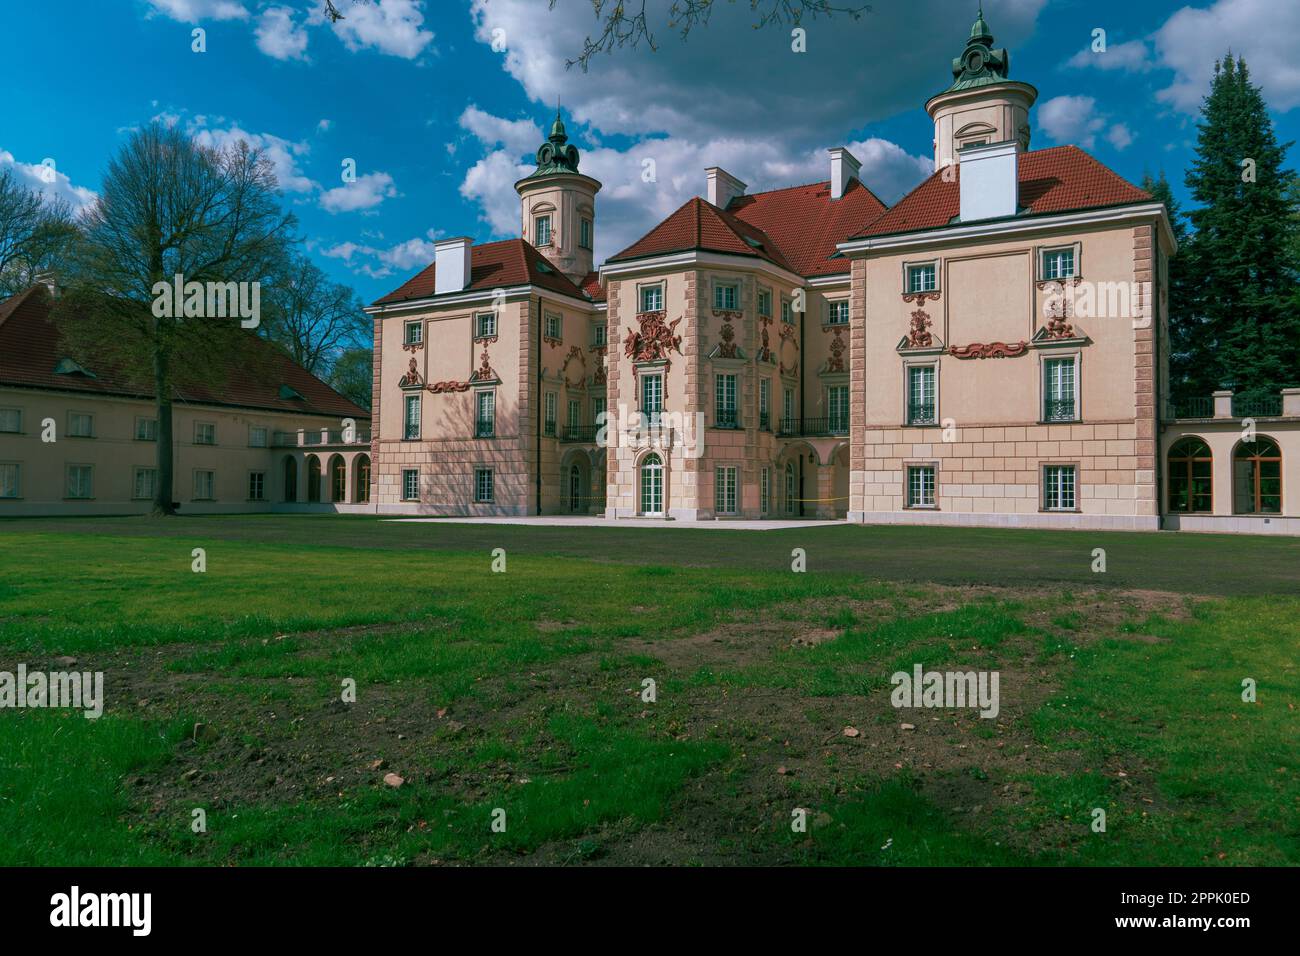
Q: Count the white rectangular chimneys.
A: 4